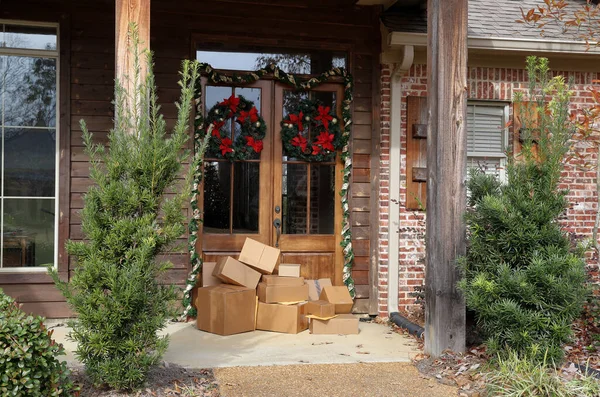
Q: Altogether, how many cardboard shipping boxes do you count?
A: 12